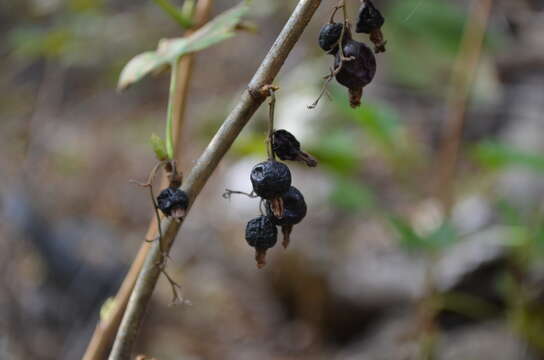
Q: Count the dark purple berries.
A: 8